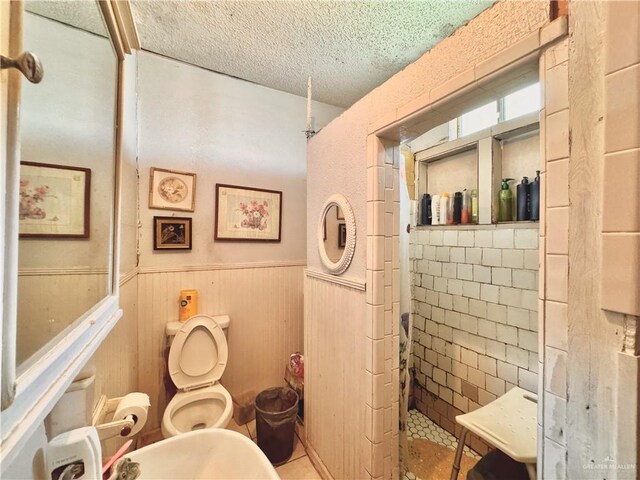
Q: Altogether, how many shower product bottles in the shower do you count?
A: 10